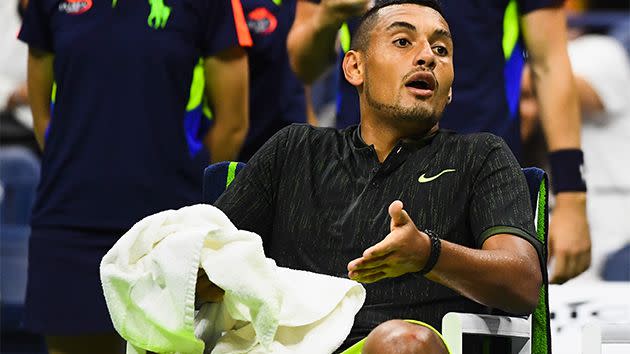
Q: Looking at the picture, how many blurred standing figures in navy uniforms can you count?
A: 3